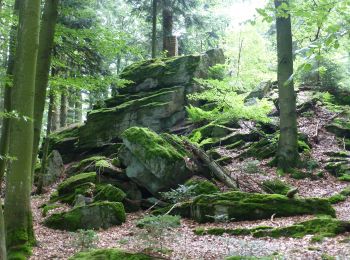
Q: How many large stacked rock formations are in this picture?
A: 1